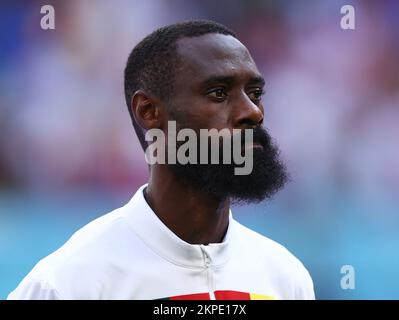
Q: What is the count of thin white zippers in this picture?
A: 1